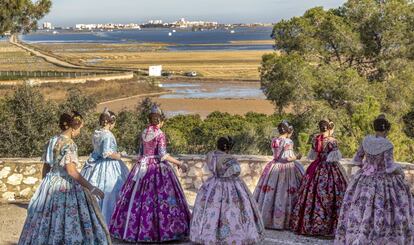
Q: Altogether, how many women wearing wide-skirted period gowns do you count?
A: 7